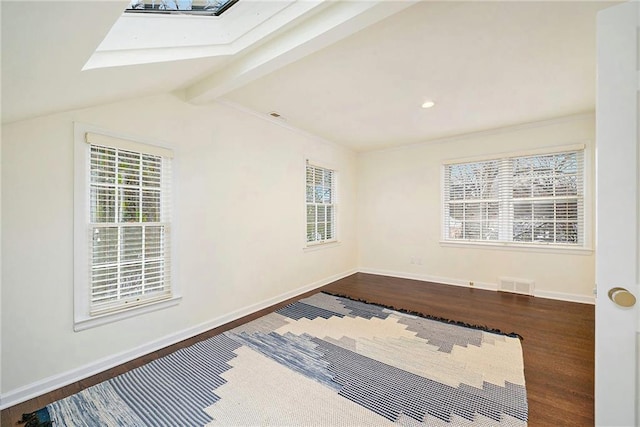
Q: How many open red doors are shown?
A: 0